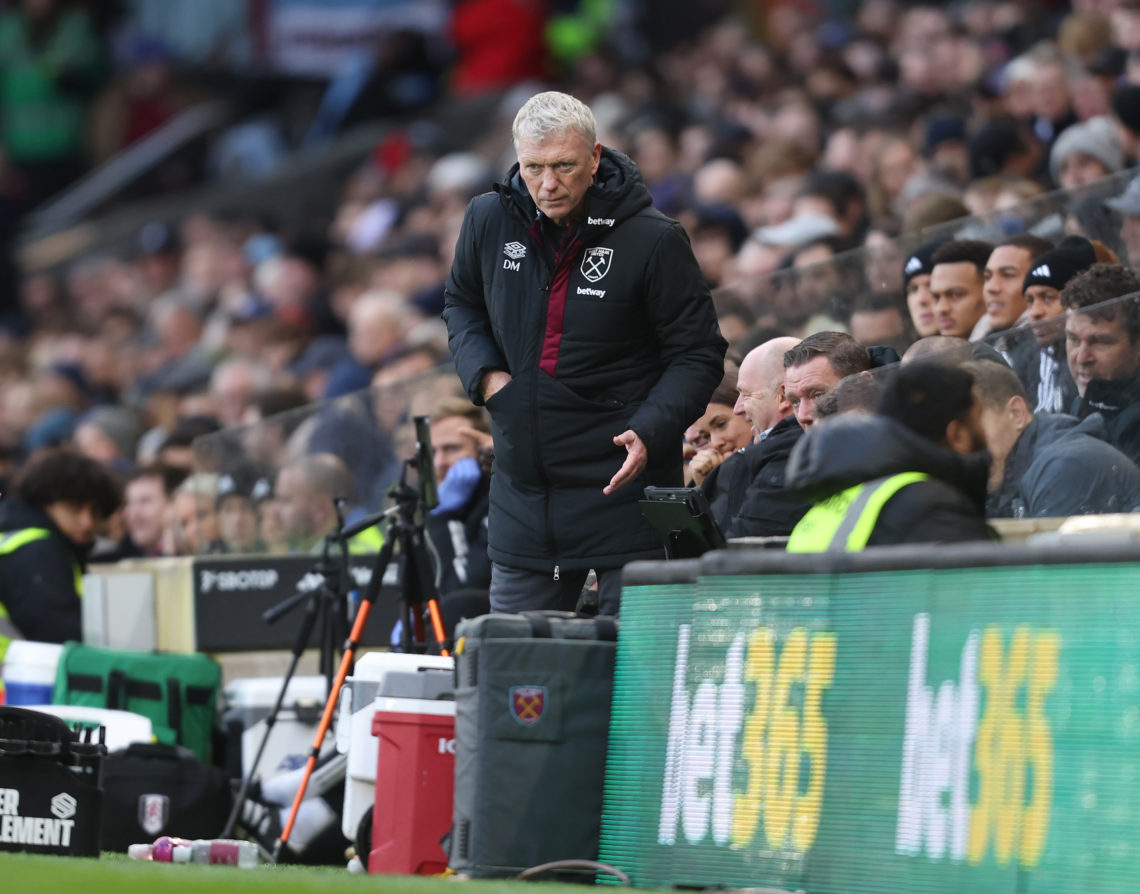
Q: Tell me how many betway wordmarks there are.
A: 2